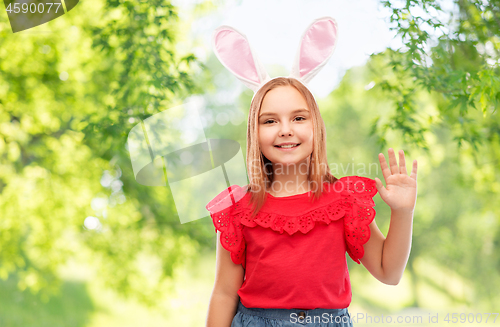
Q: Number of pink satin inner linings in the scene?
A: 2